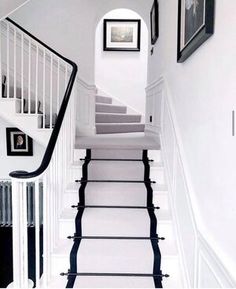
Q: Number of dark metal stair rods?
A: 5